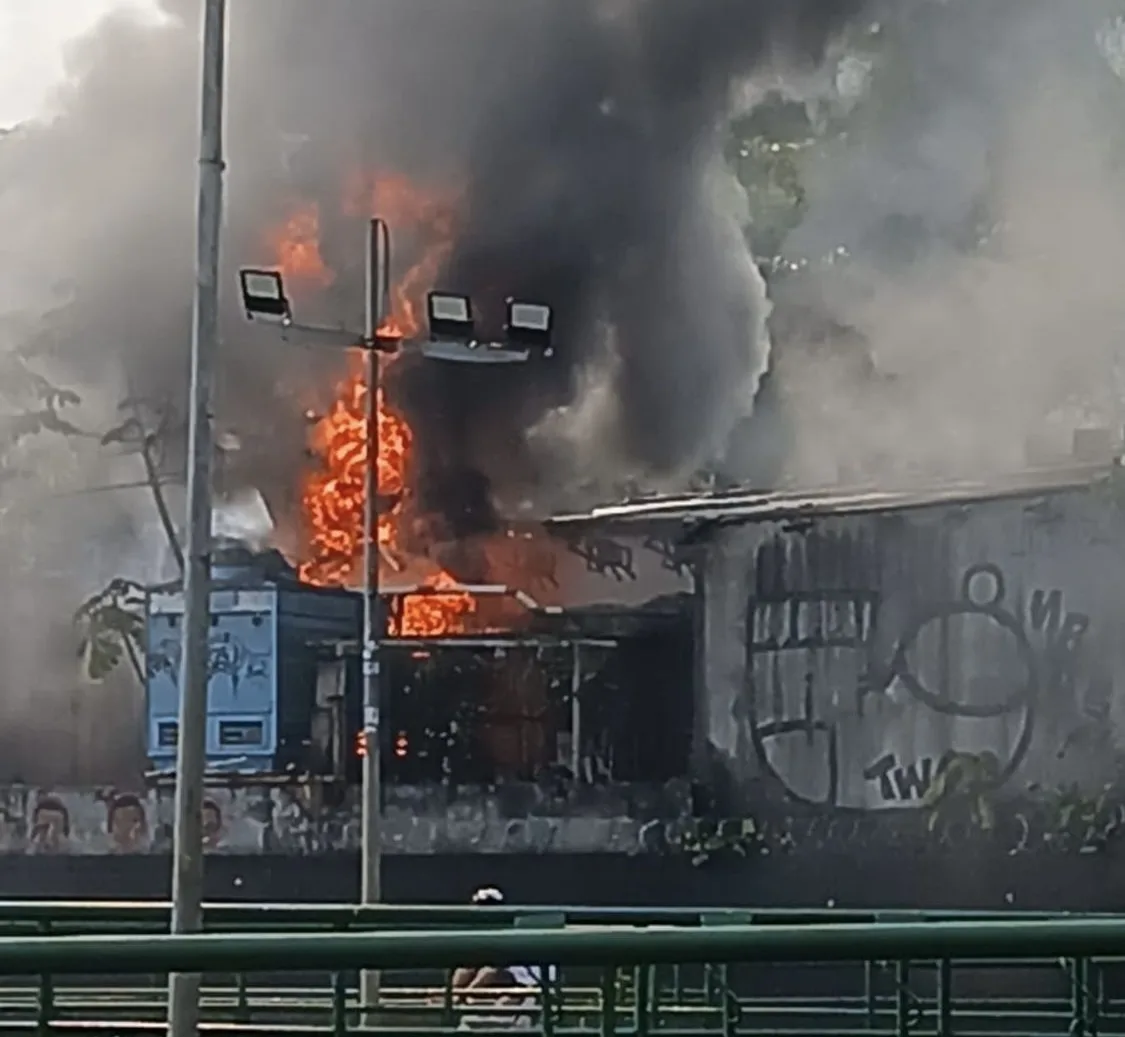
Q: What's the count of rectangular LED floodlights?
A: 3